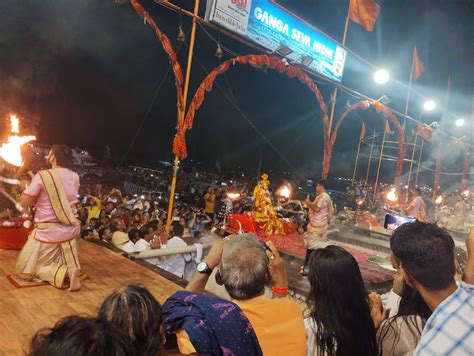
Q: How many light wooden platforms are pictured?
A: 1